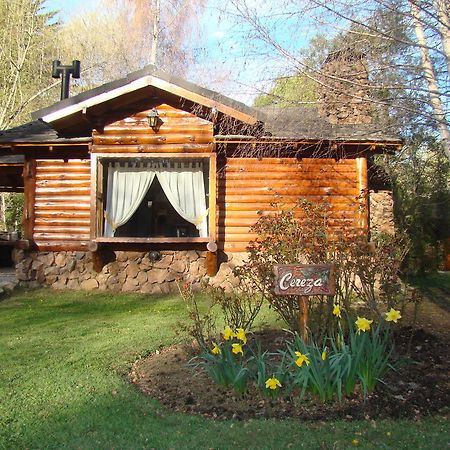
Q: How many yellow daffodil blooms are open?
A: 9